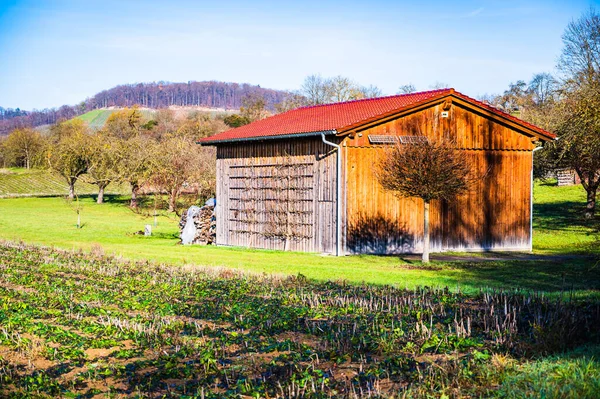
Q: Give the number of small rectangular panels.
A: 2